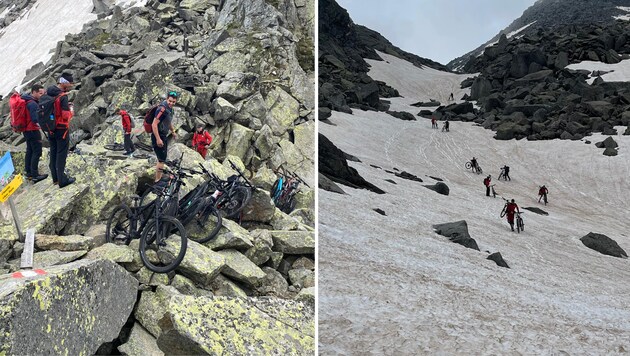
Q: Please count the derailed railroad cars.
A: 0